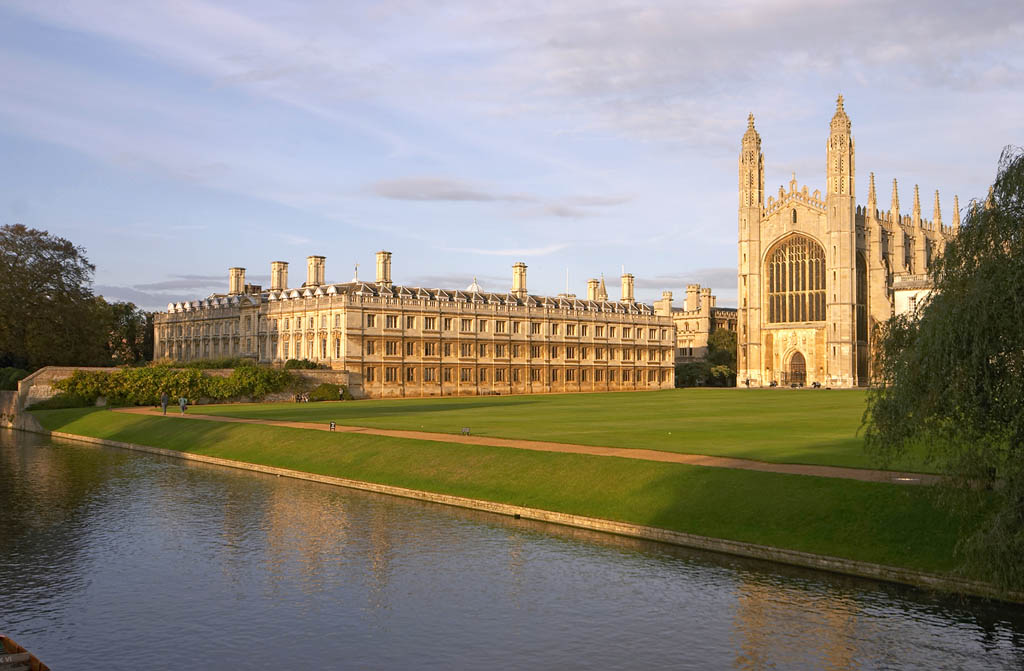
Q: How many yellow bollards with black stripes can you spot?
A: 0